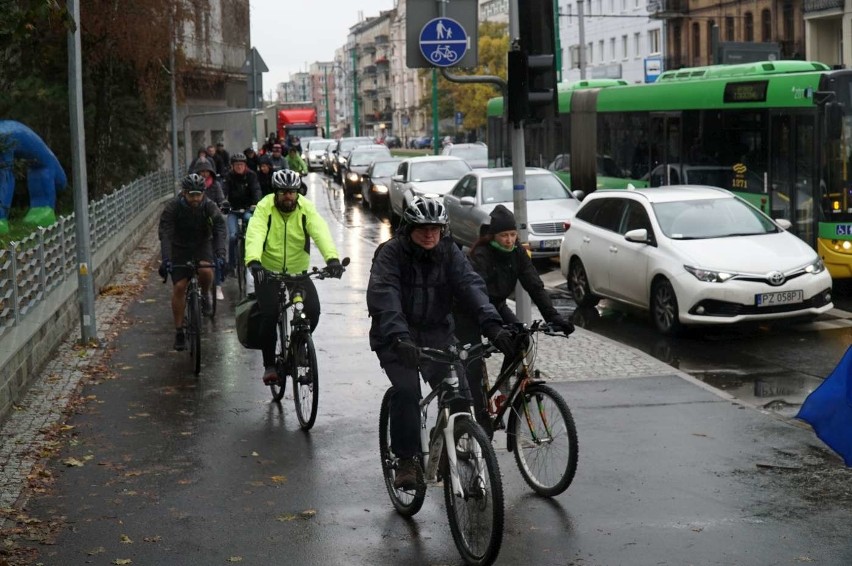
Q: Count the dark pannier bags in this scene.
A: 1